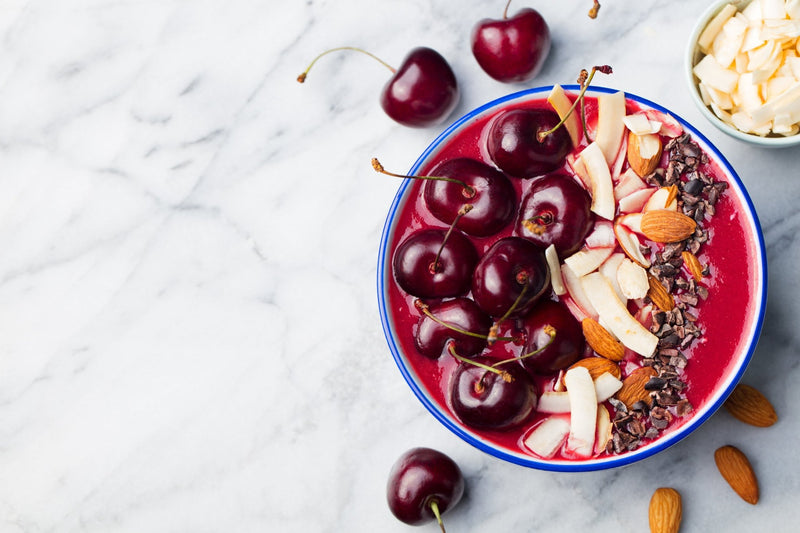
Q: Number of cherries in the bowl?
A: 8